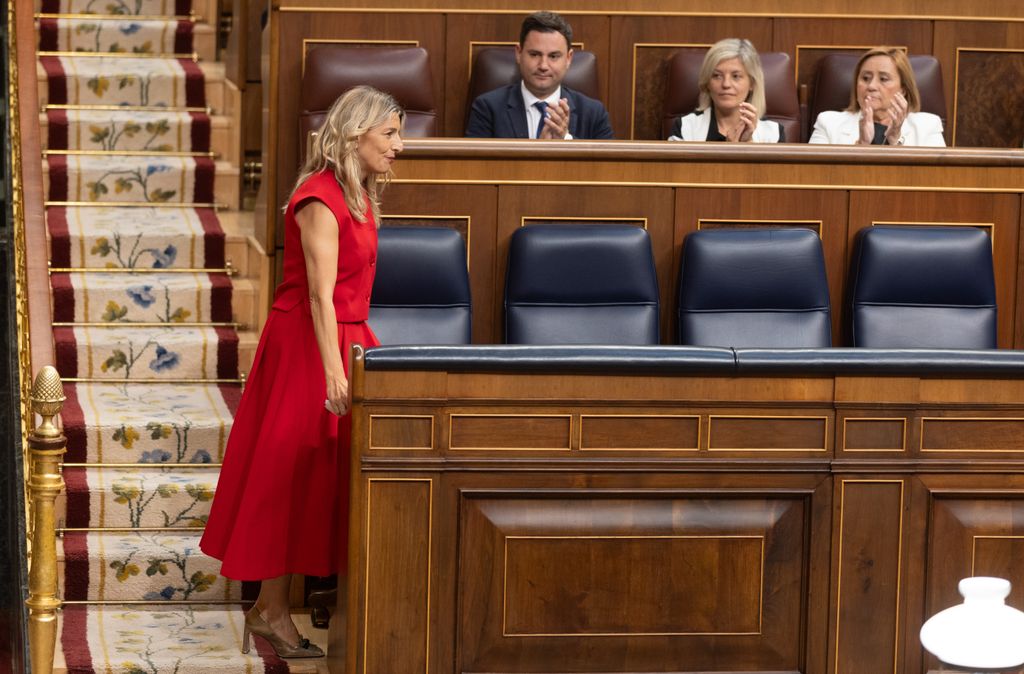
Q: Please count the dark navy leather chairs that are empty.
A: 4